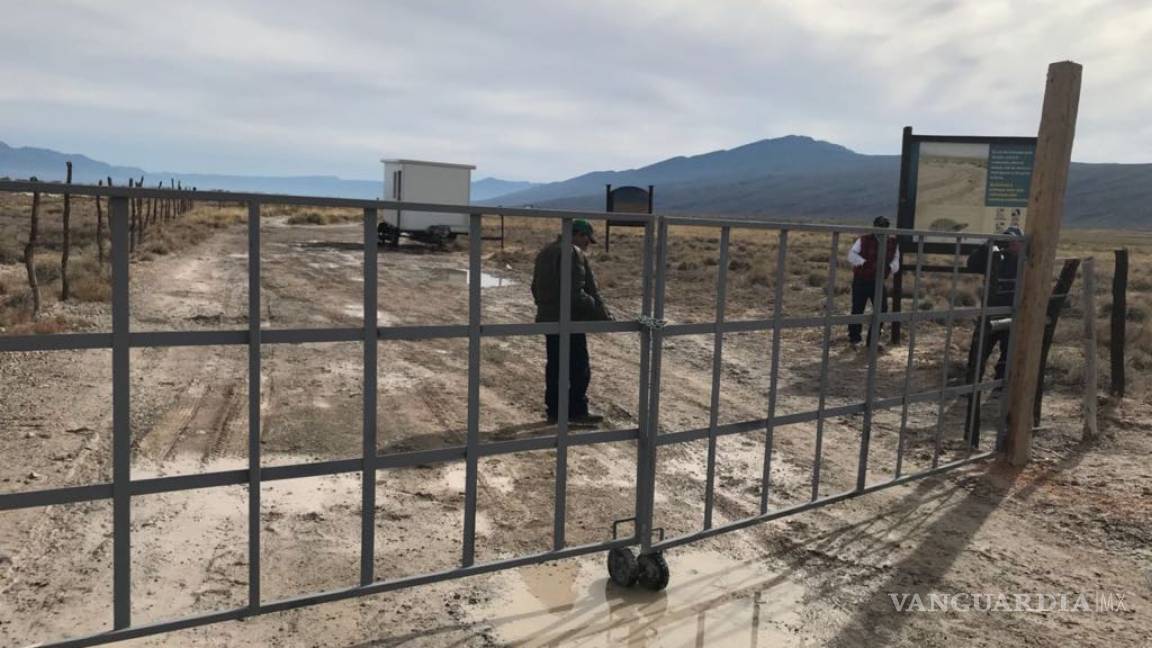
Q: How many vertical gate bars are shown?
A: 15